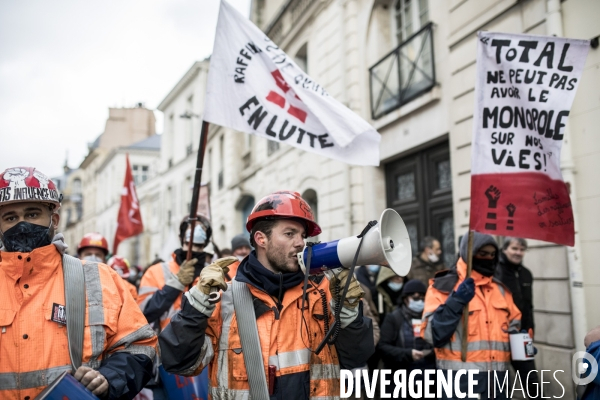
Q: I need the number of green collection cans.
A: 0